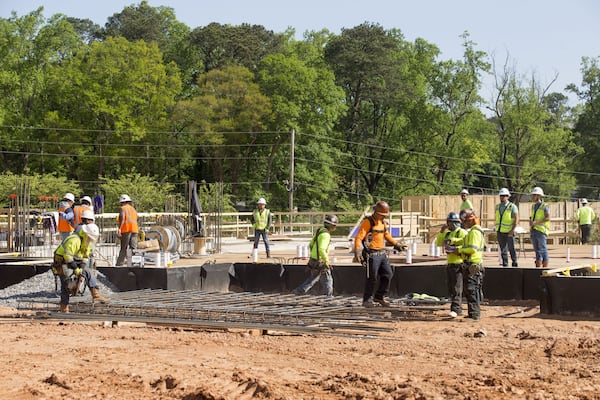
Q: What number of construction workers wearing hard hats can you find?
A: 14